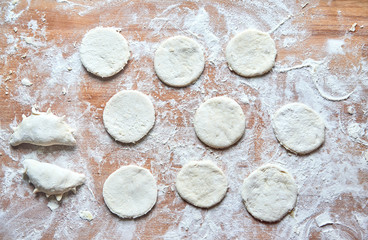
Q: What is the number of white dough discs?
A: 9